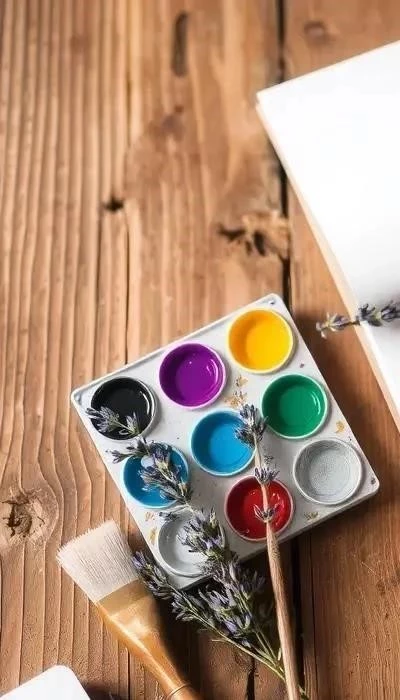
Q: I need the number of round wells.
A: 9